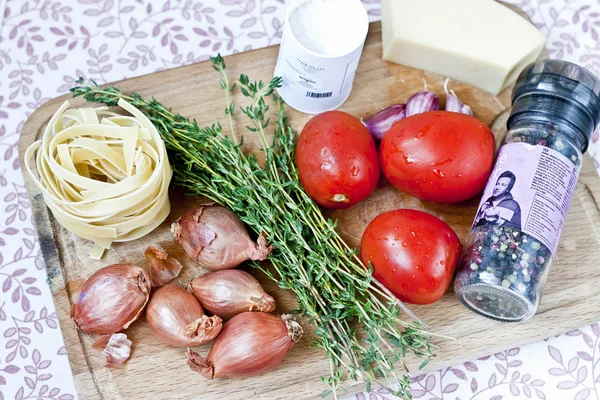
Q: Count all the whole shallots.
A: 5